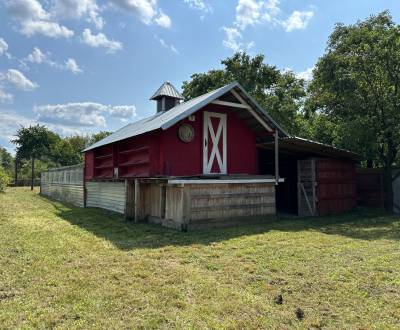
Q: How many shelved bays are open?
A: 2